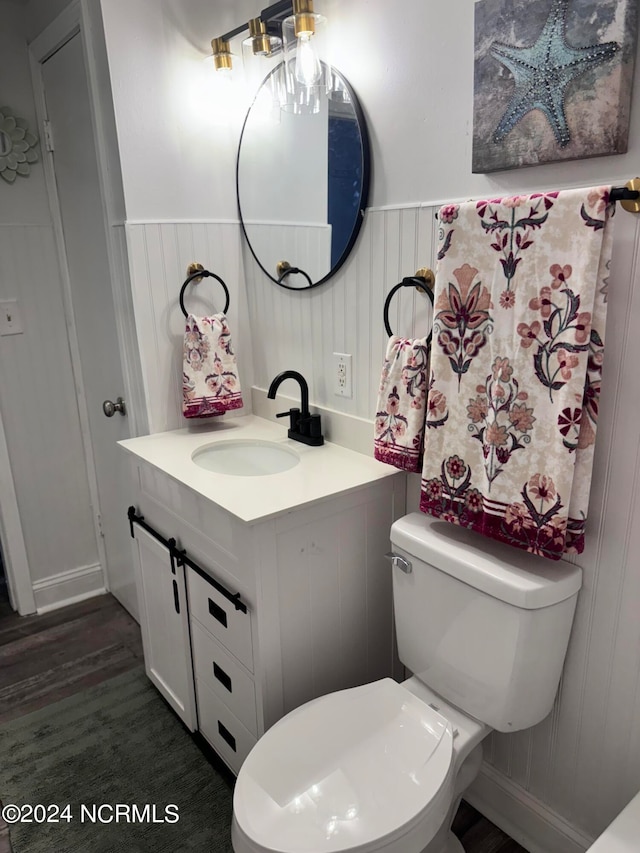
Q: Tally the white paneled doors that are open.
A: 0